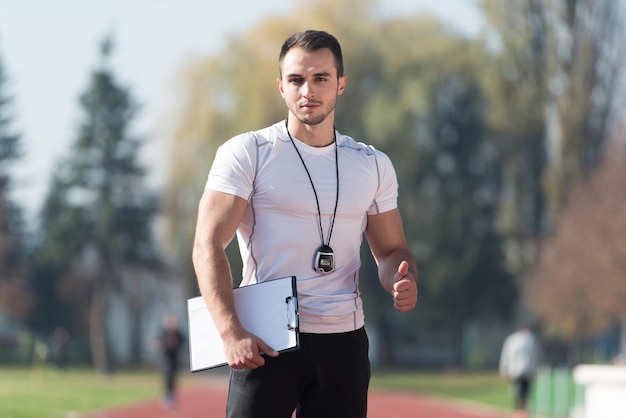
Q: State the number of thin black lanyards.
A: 1